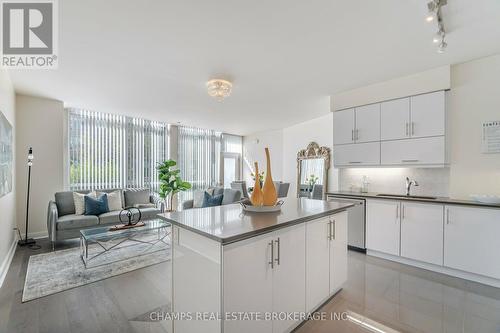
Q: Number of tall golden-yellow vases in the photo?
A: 2